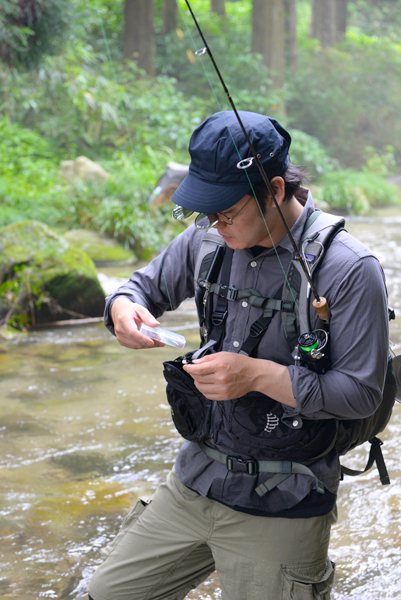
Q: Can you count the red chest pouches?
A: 0